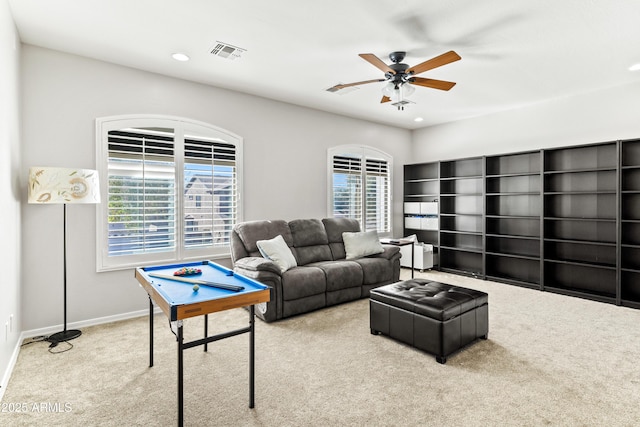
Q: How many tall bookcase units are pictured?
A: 5